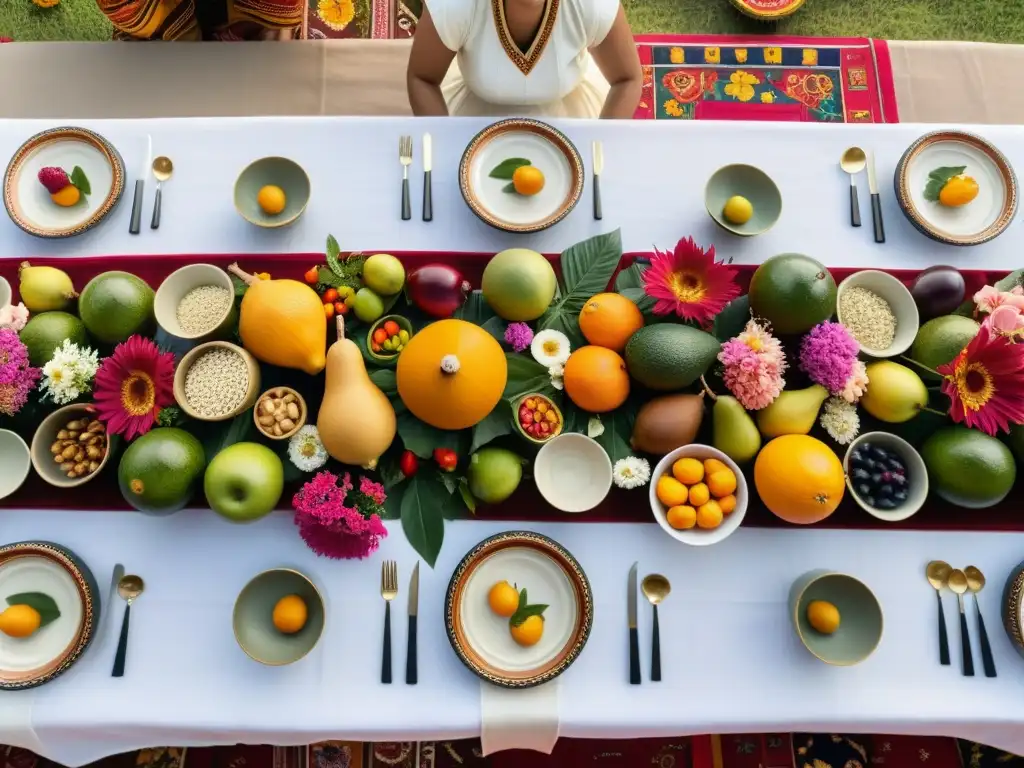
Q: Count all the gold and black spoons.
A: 7